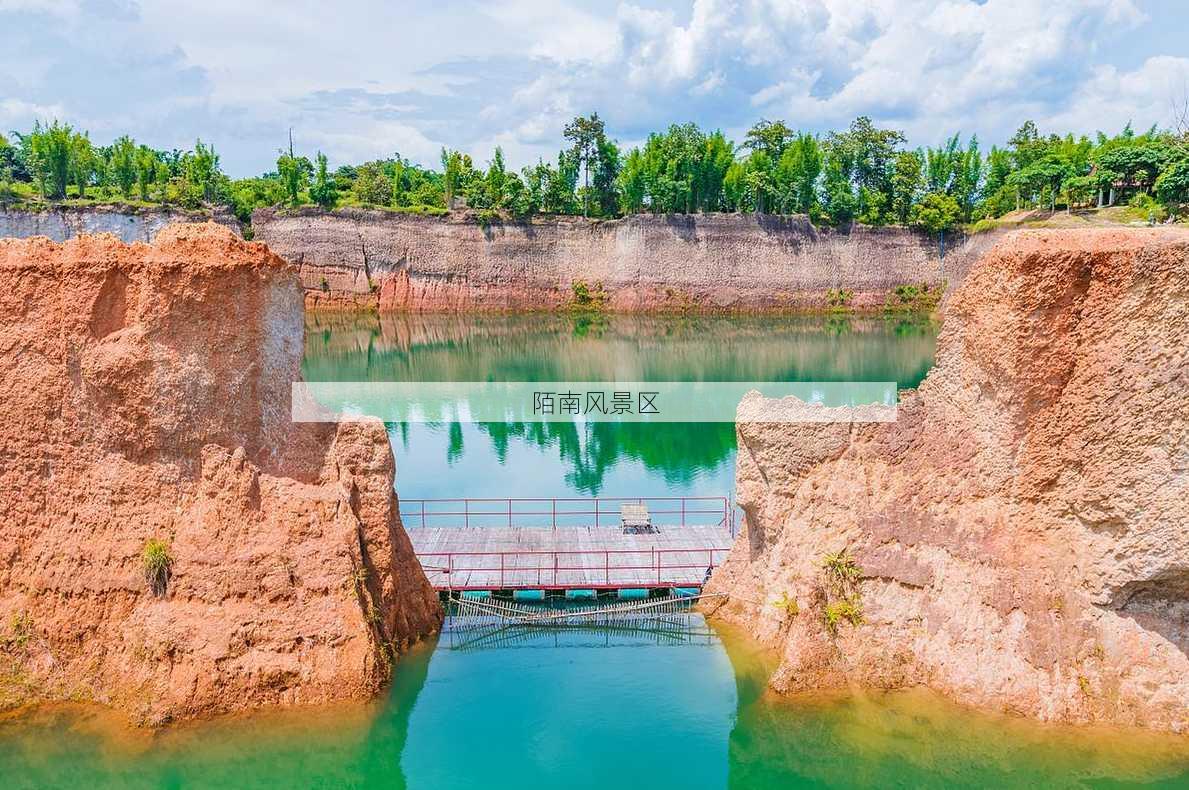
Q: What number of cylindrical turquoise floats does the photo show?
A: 5